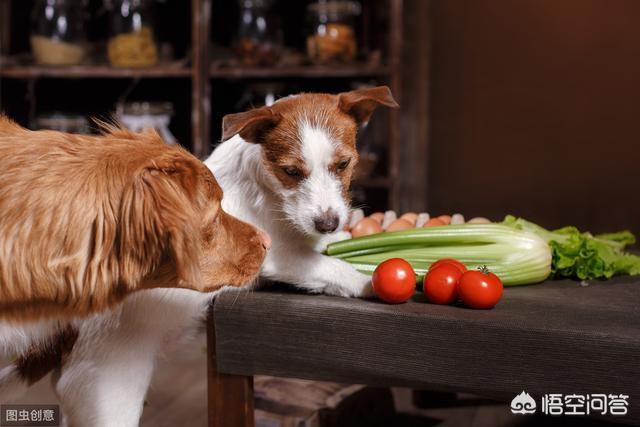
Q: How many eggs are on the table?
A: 7